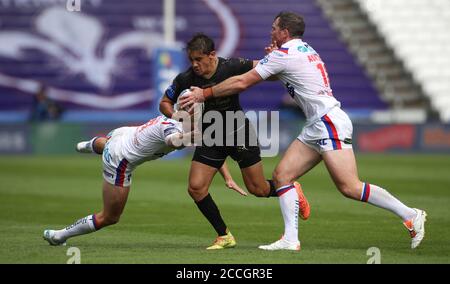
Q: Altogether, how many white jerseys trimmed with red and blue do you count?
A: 2